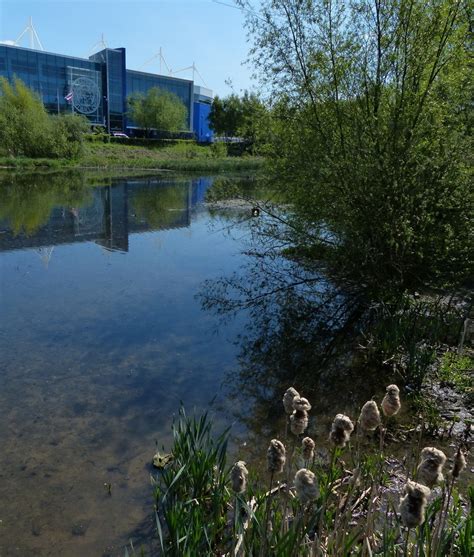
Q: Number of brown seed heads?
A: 12